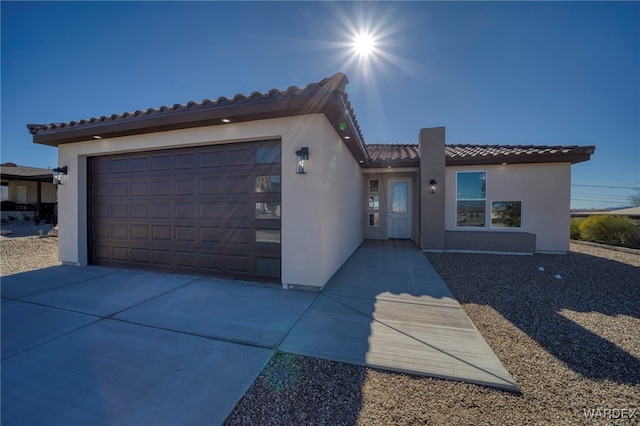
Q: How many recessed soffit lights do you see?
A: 6